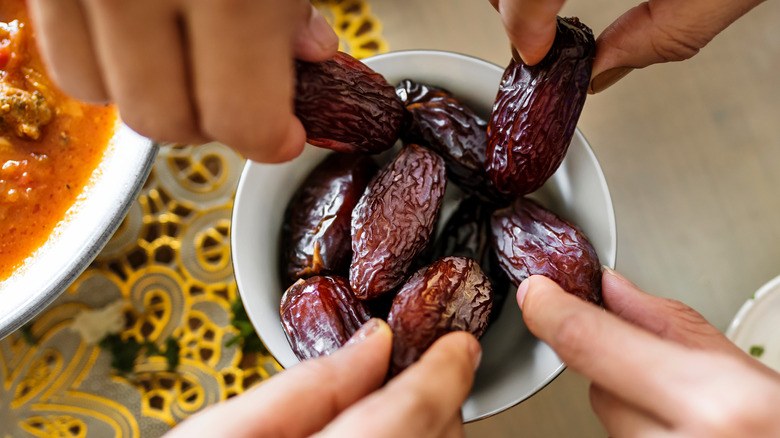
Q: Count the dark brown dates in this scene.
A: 9